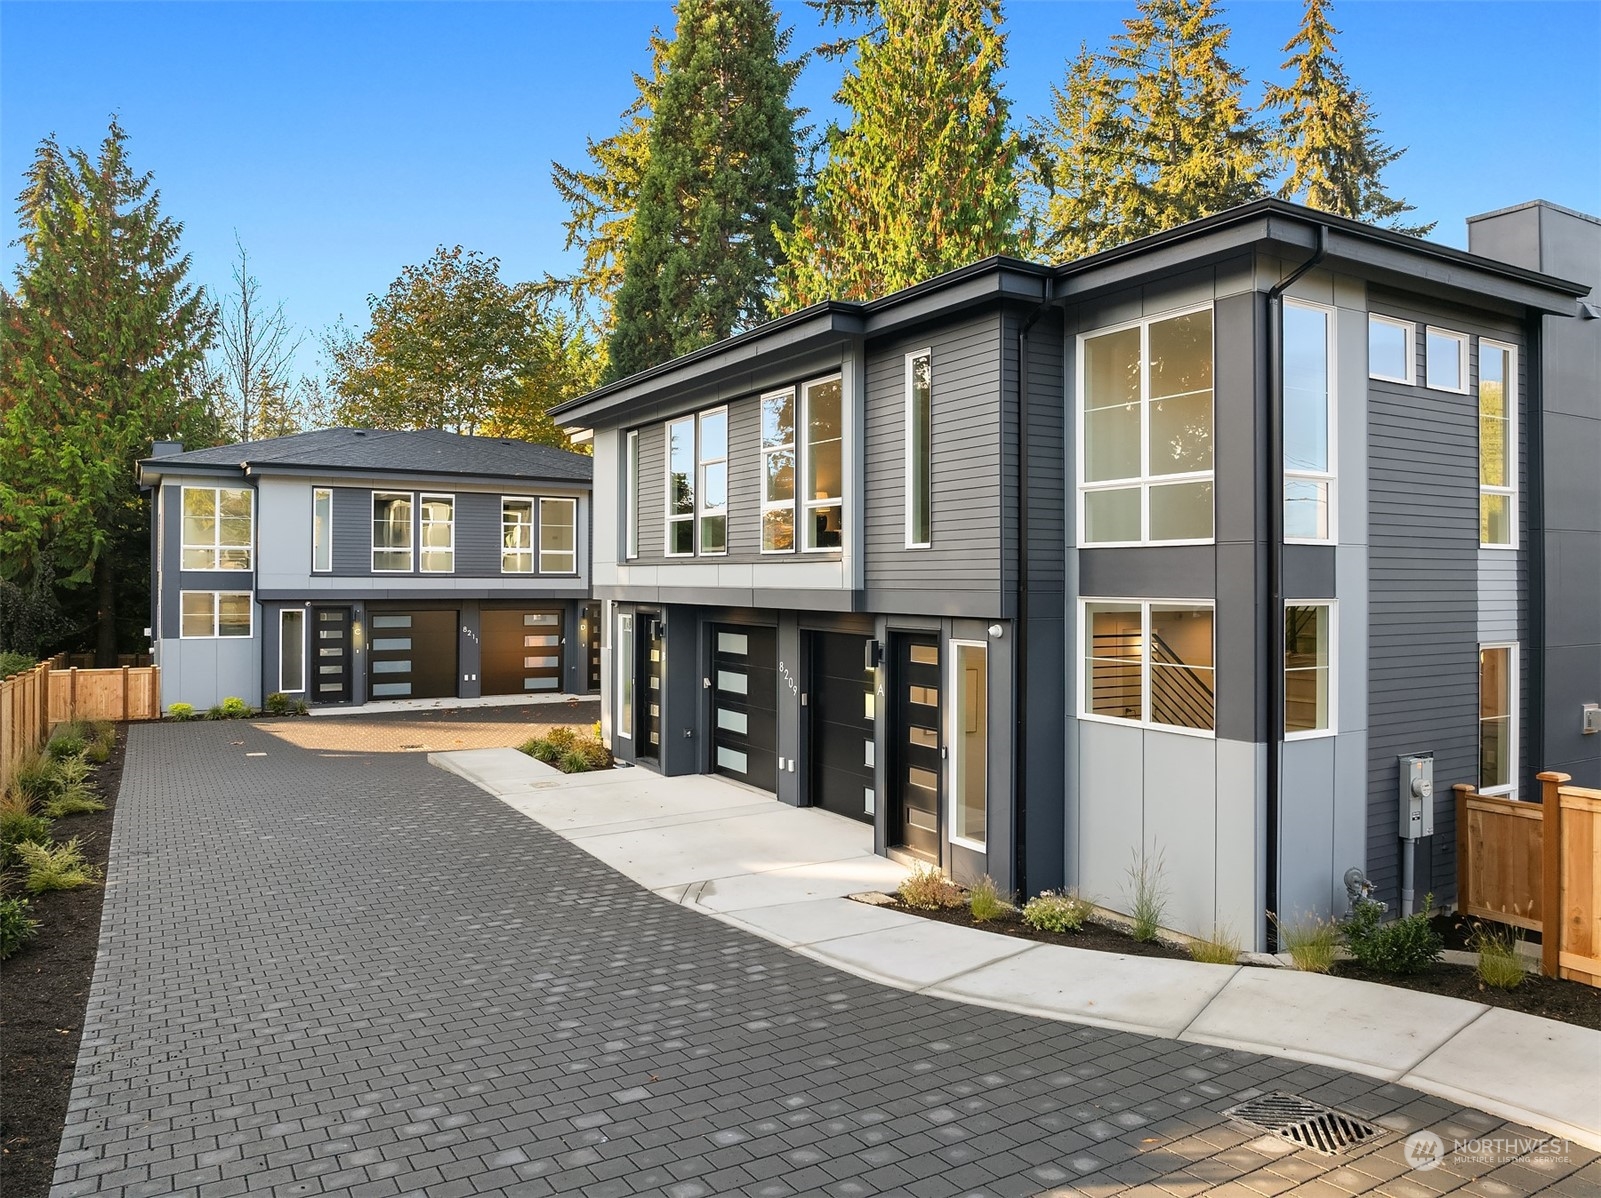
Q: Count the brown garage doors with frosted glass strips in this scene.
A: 2